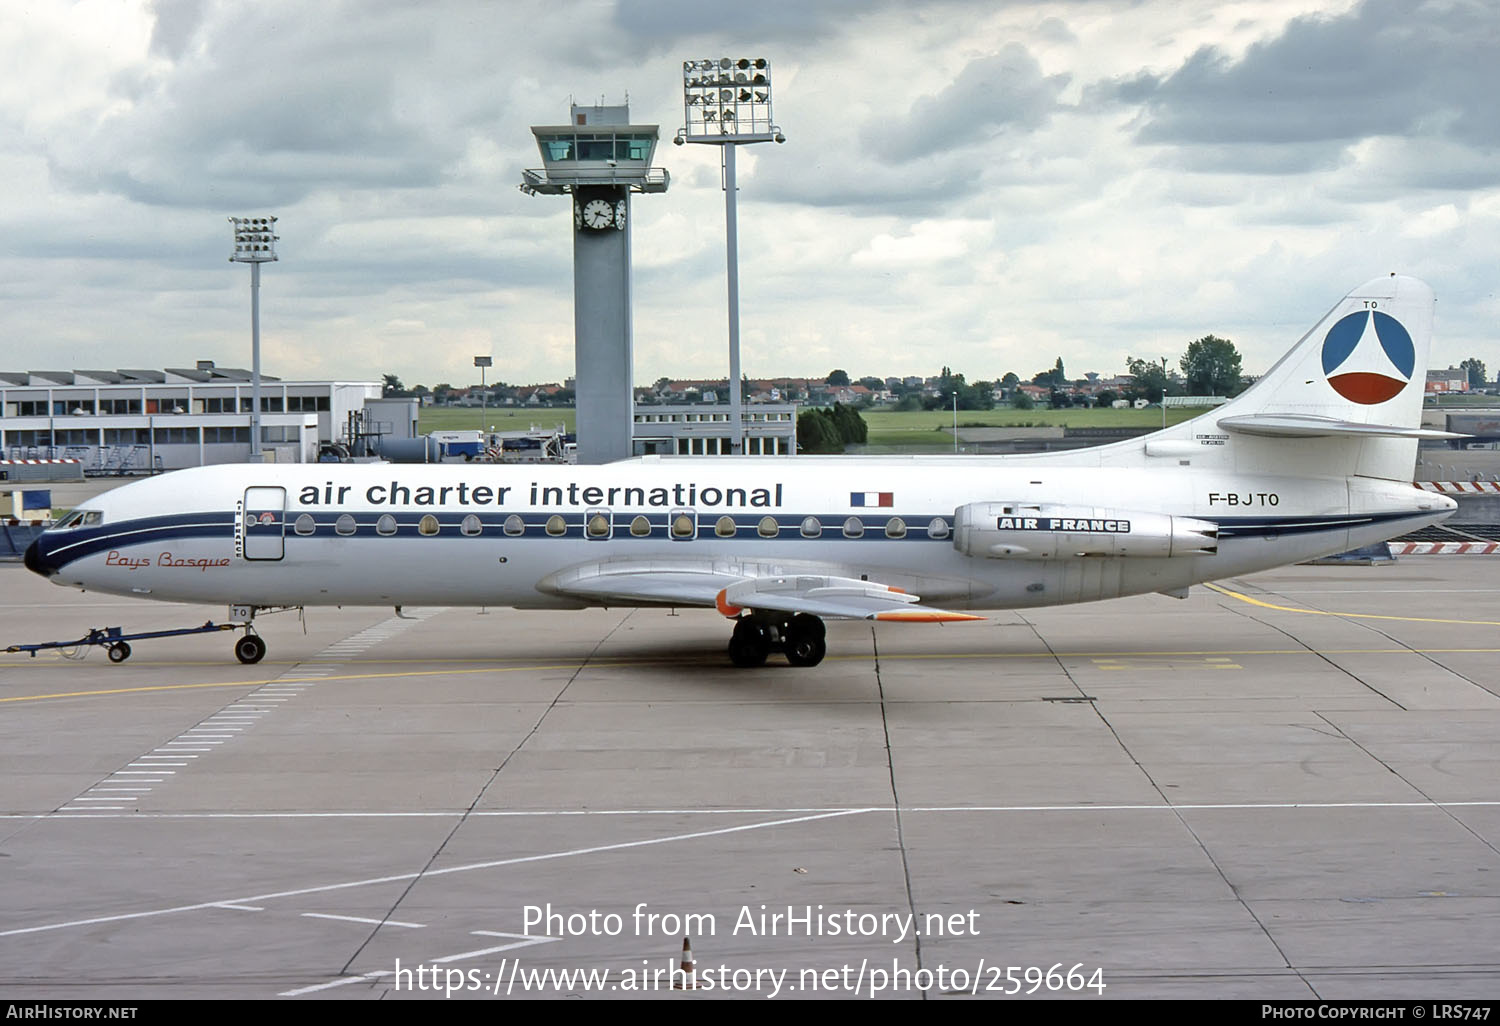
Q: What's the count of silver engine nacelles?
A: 1